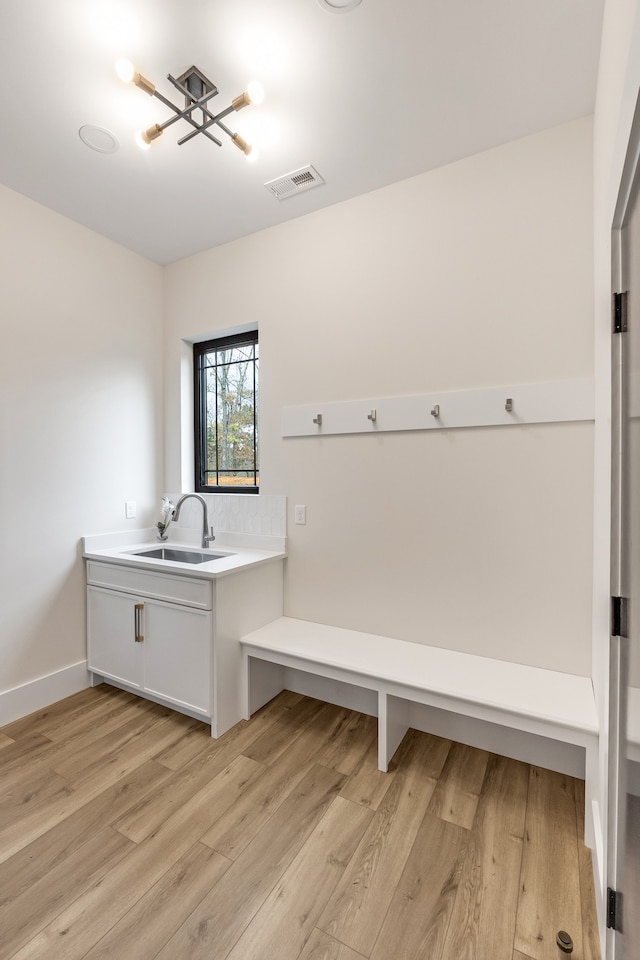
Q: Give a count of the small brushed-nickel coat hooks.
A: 4